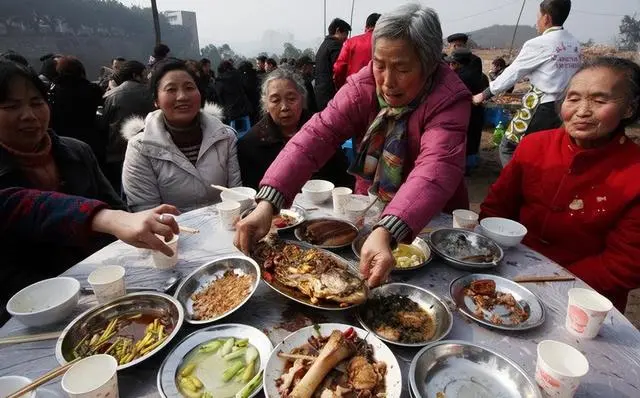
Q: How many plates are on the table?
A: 12